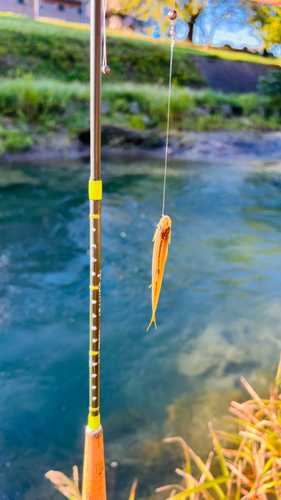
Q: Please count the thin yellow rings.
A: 4